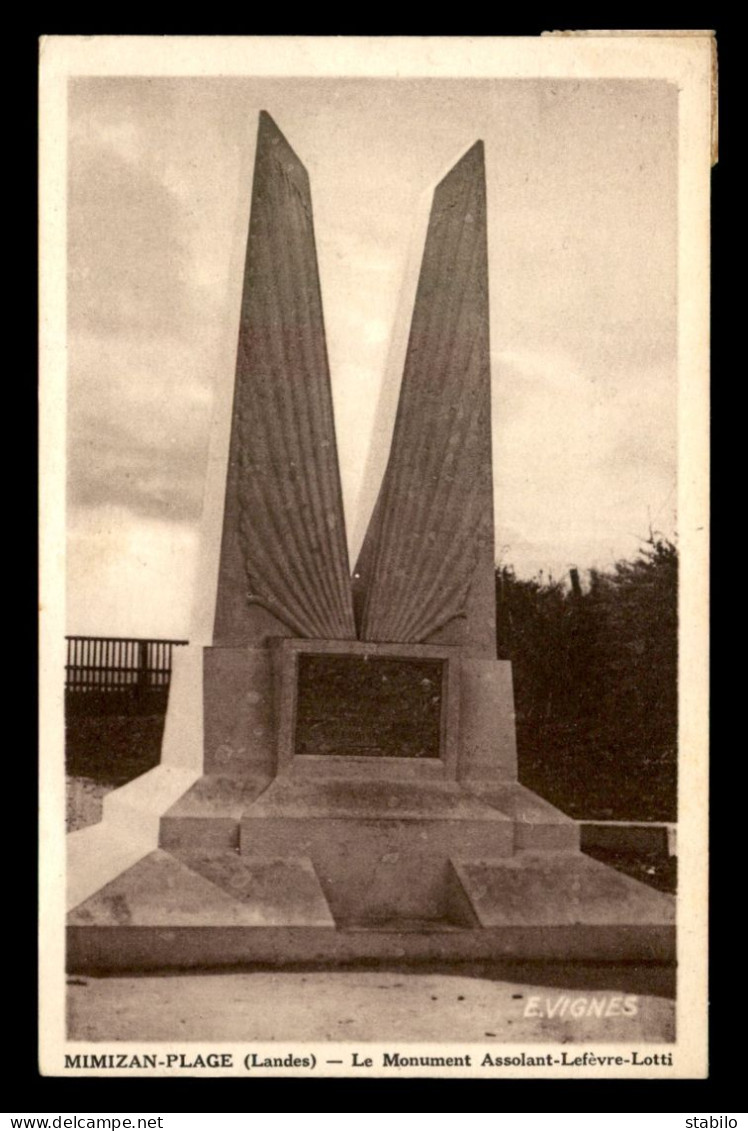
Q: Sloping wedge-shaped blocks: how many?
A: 2